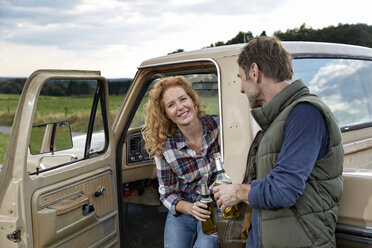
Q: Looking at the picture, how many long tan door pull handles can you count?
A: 1